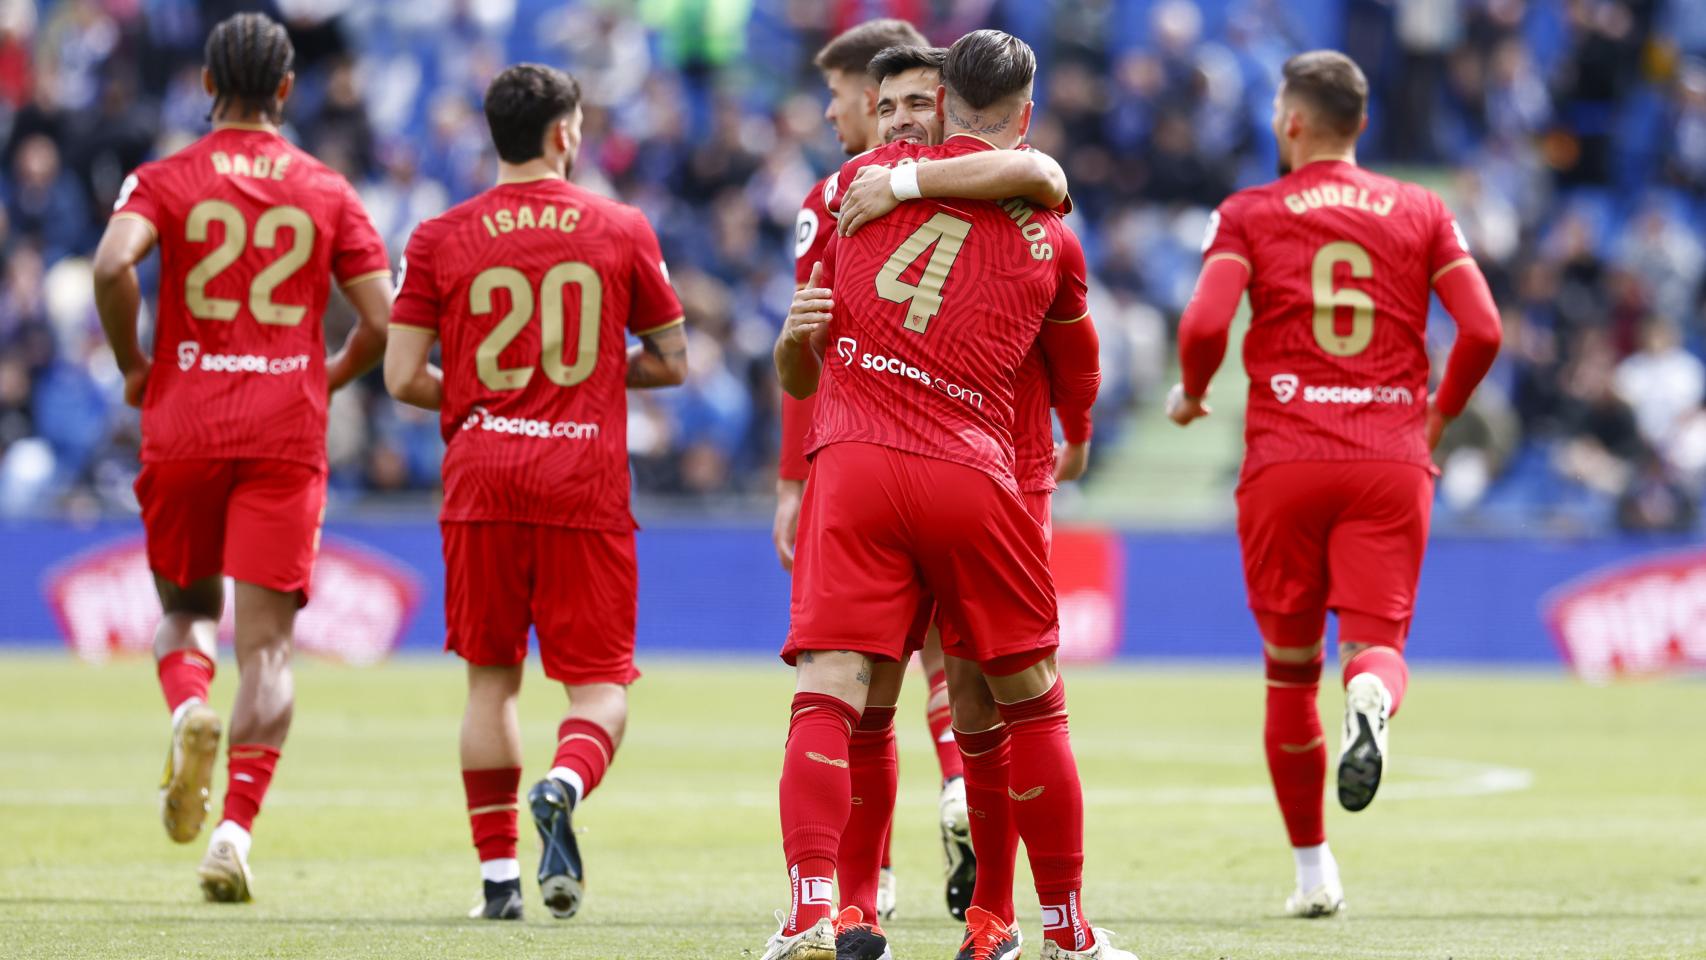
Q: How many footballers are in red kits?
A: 6